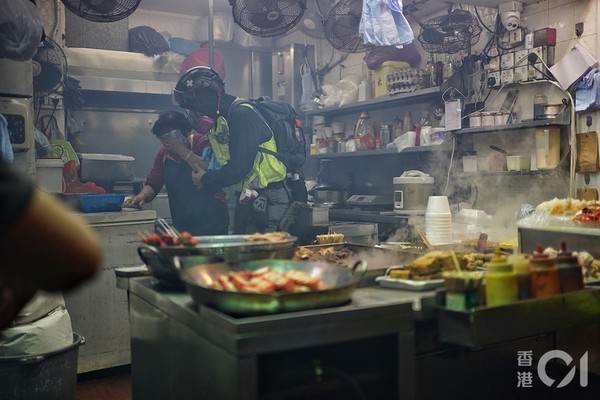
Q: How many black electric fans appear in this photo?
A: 5